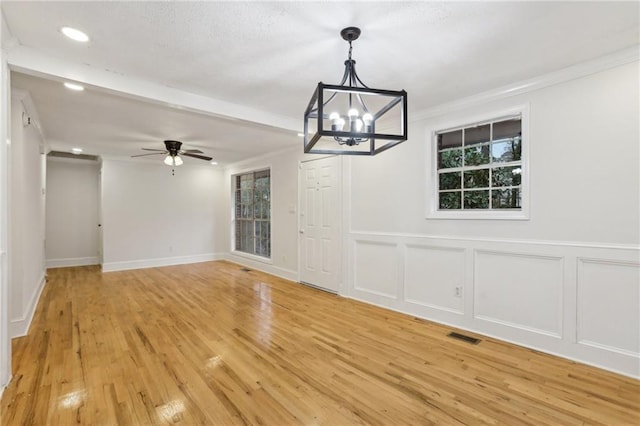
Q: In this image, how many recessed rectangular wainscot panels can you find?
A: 4